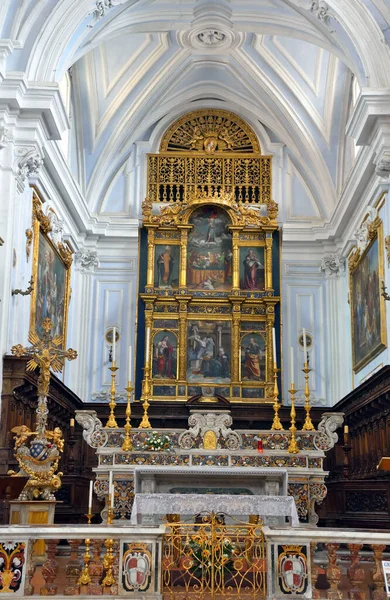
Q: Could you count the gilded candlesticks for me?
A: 9